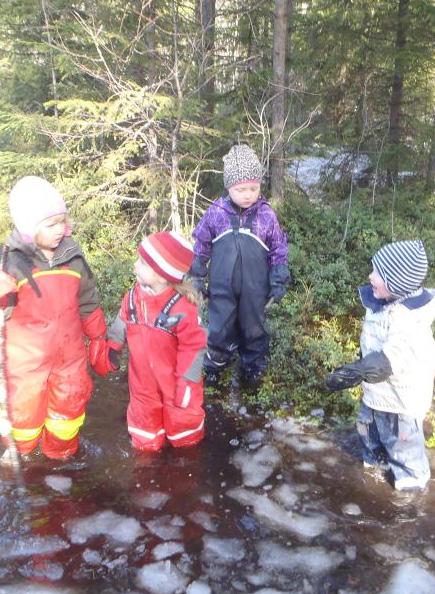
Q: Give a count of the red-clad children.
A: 2